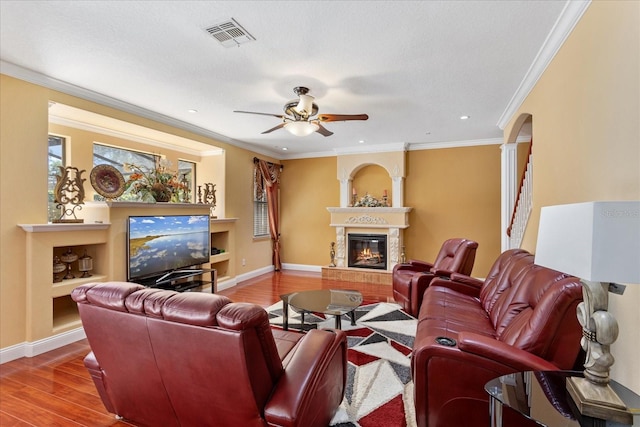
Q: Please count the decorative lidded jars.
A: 3